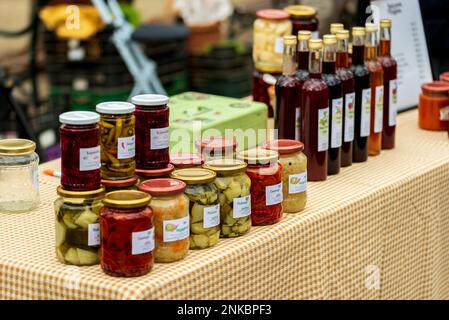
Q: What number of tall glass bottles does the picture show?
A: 9